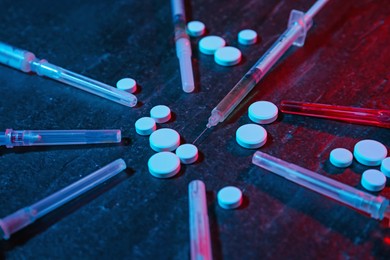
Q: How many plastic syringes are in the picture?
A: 8